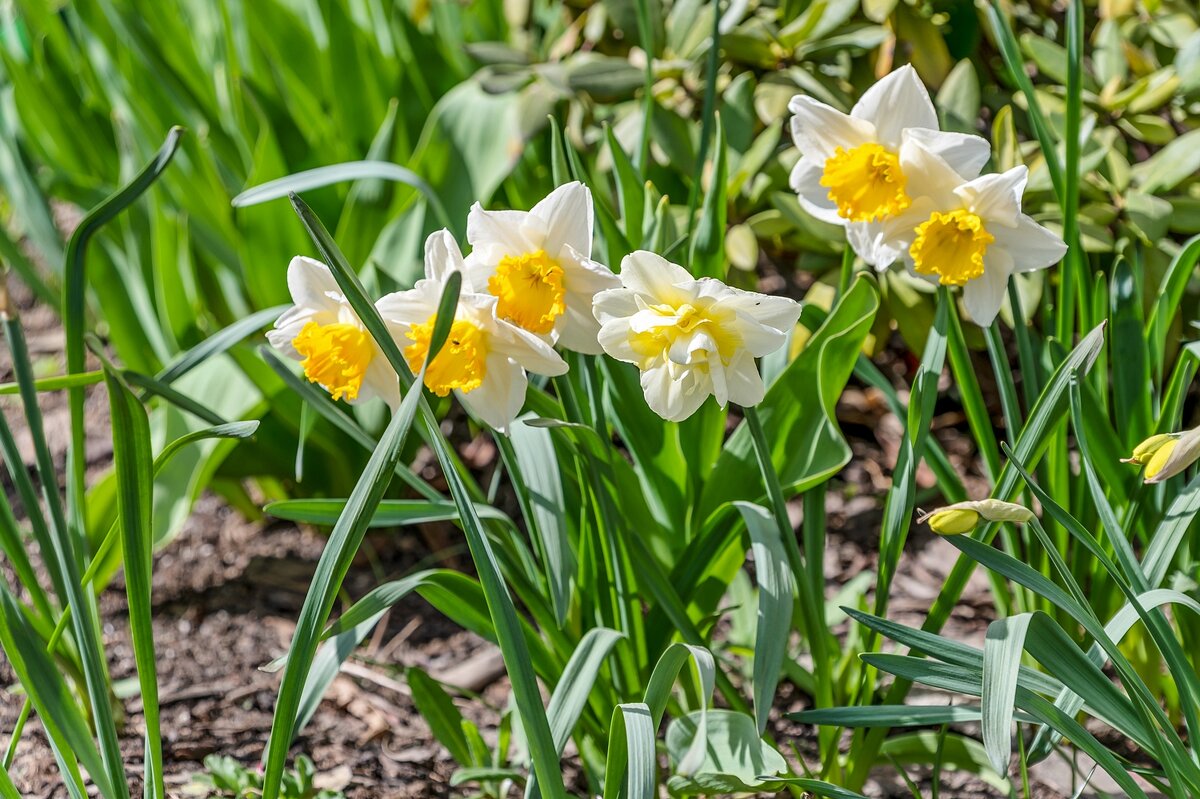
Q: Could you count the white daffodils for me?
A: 6